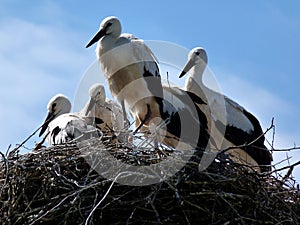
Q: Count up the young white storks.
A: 4